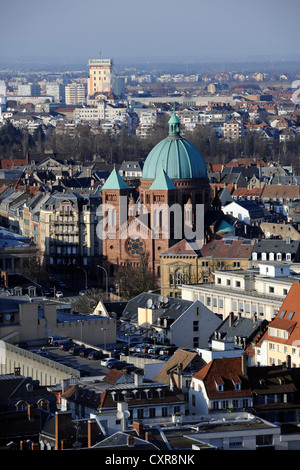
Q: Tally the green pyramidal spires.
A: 2